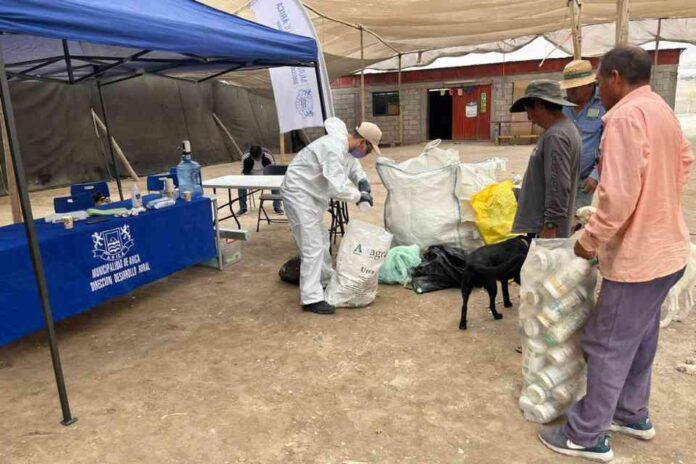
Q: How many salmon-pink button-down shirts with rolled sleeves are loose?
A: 1